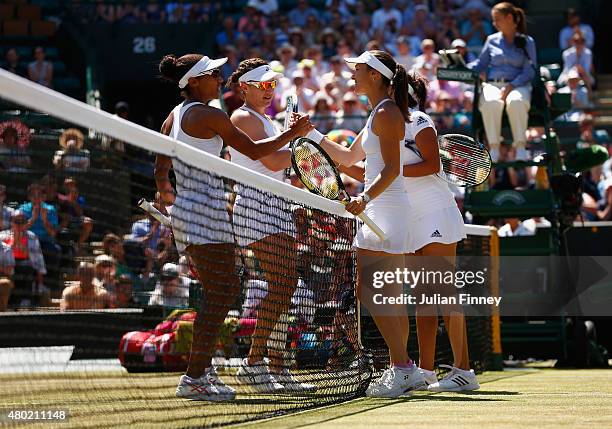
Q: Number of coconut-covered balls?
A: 0